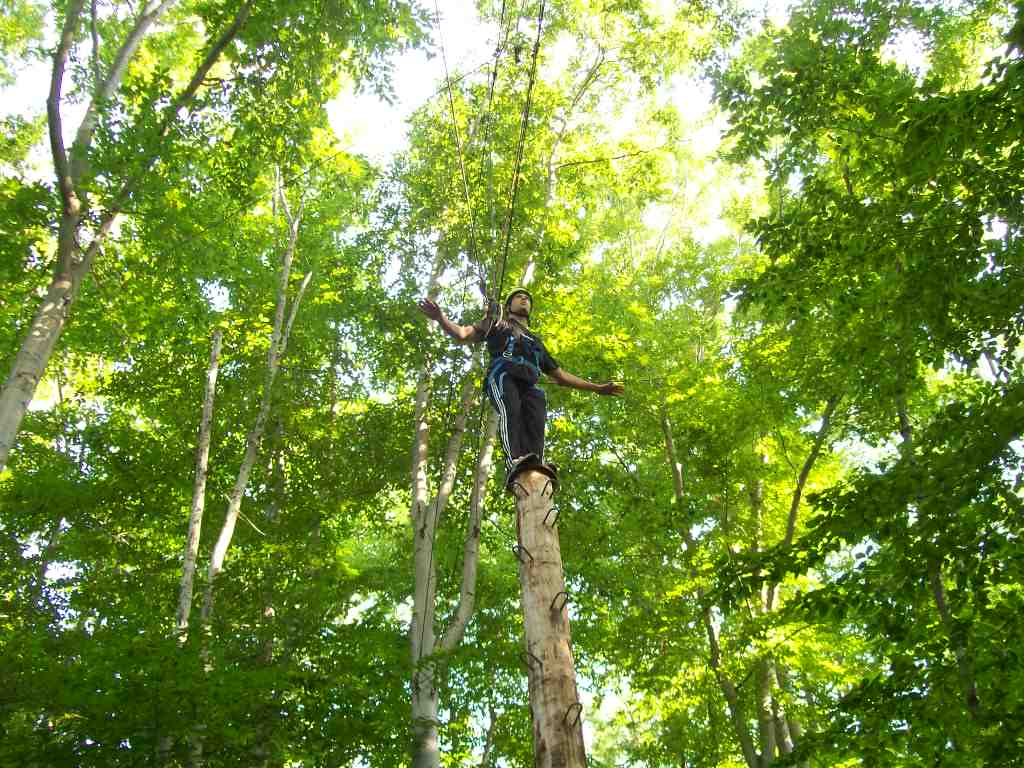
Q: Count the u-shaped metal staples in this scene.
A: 7